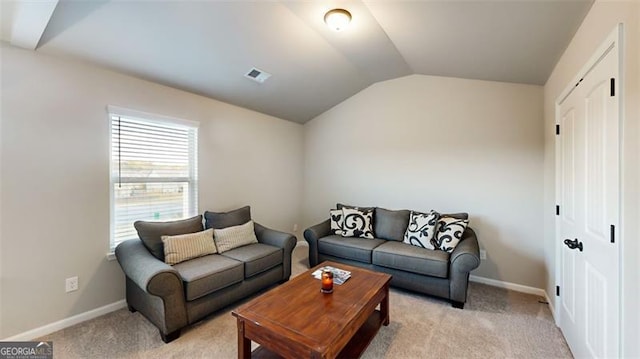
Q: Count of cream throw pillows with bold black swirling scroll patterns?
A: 4